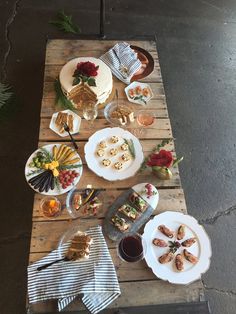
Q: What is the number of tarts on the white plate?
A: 8